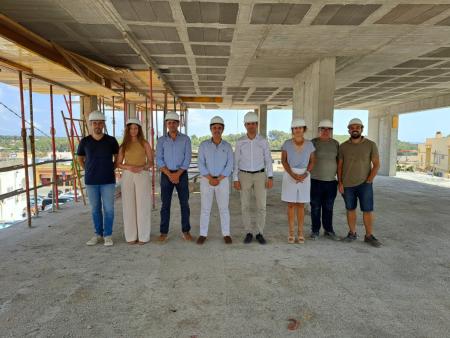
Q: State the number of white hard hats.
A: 8